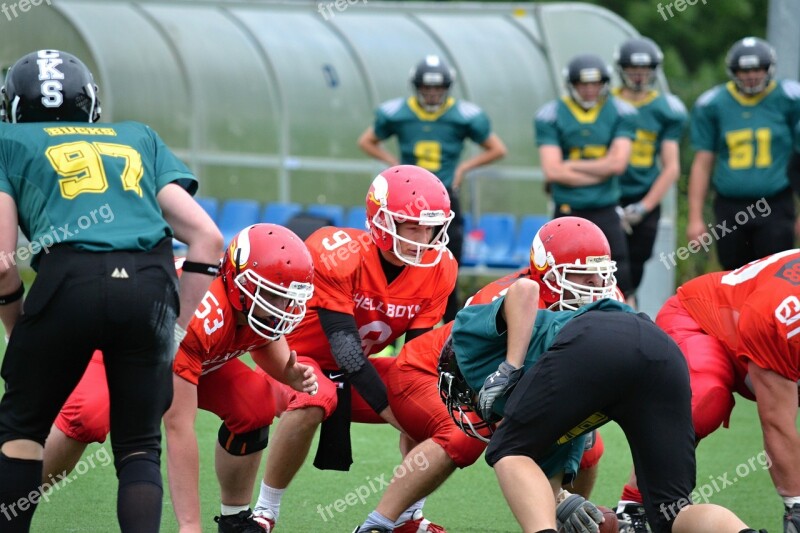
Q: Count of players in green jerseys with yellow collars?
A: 4